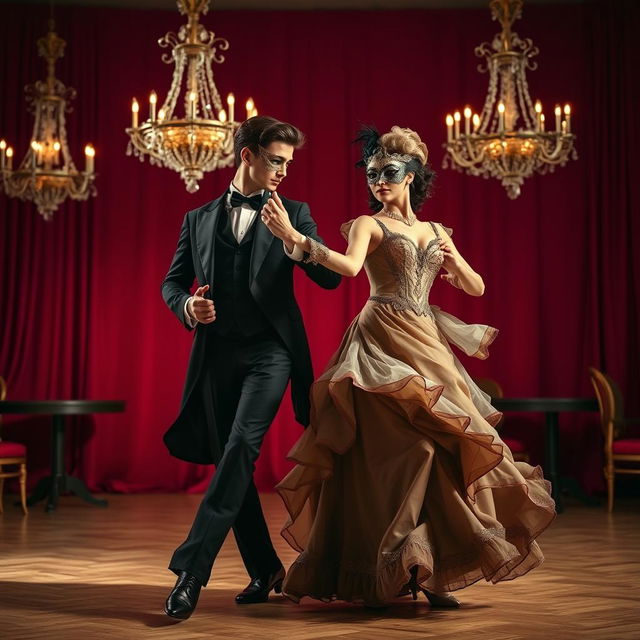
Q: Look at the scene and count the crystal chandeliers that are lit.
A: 3